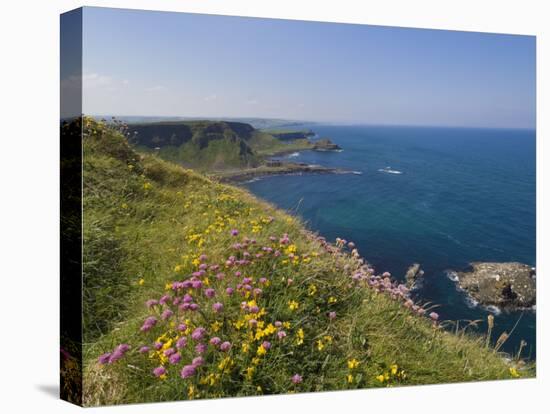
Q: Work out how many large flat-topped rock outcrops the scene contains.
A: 1